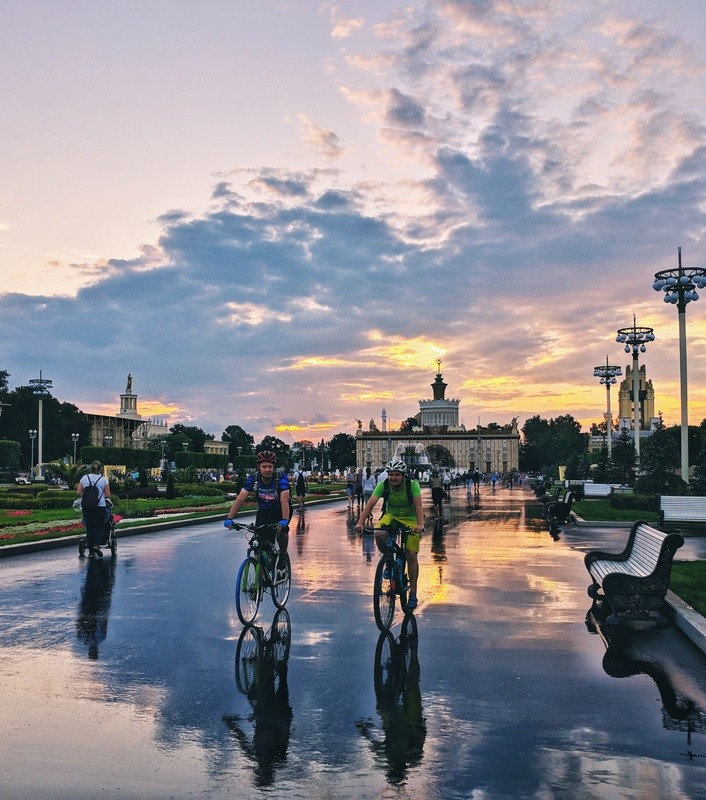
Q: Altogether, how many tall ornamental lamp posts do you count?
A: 4